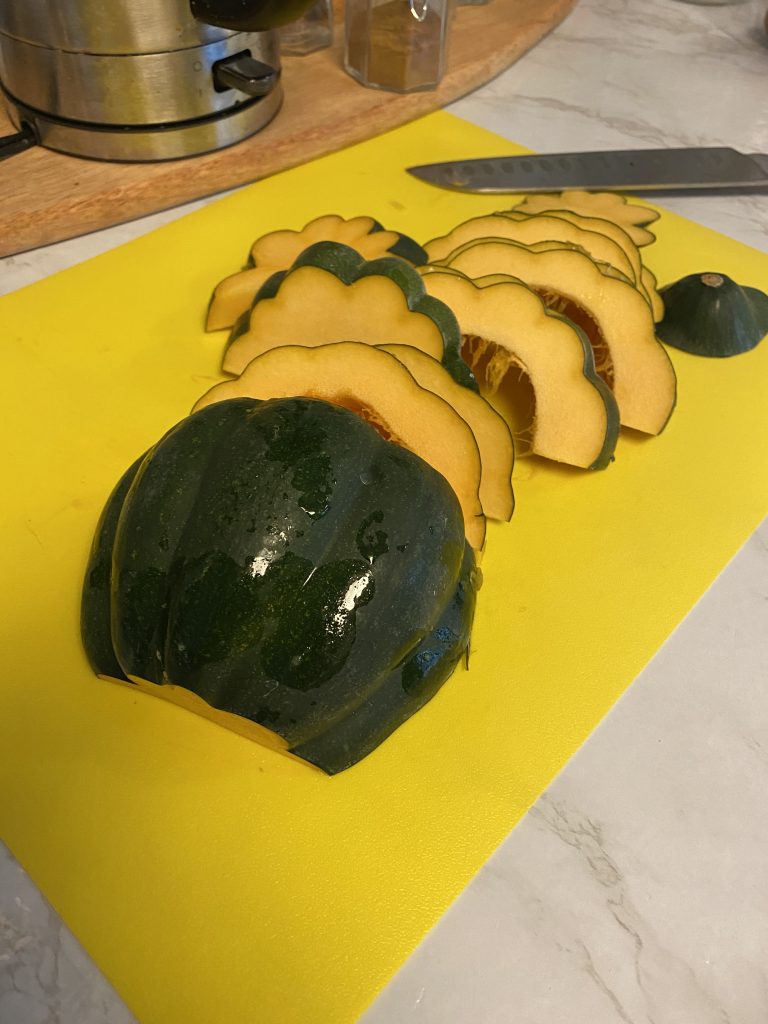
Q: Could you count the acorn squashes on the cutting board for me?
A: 1